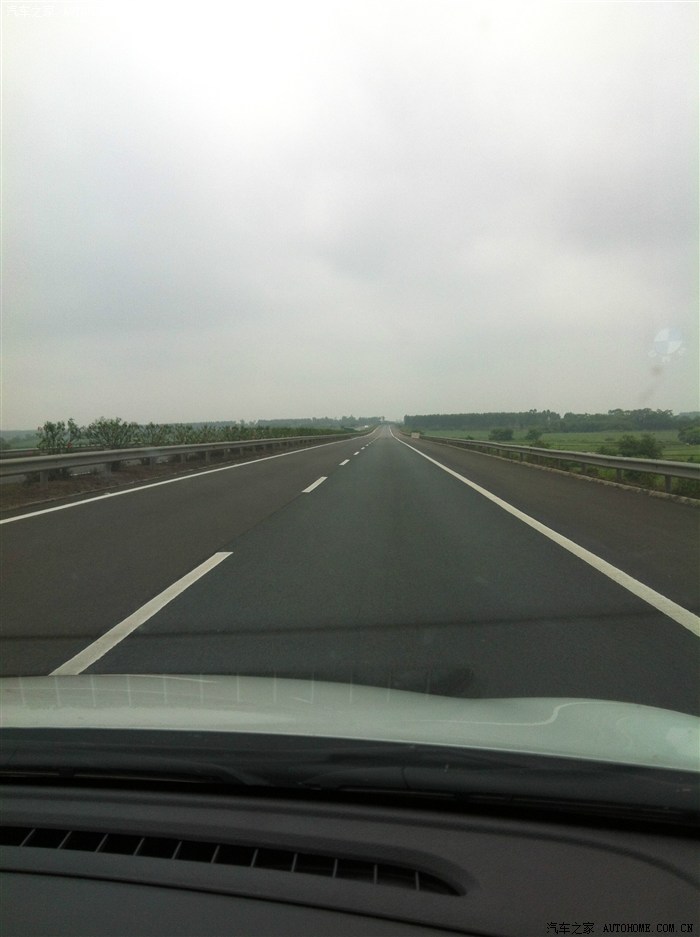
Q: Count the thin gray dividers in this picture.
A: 11